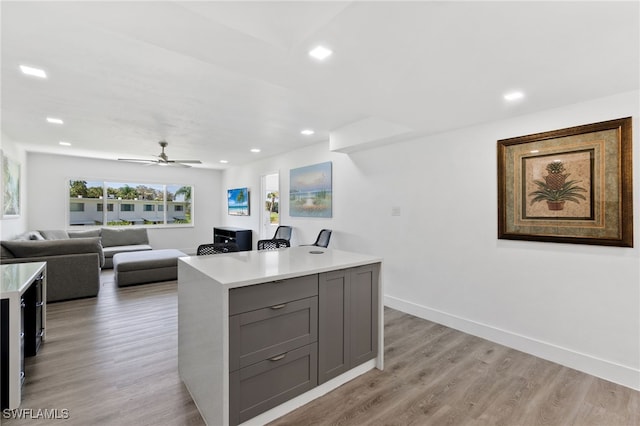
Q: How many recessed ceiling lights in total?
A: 8